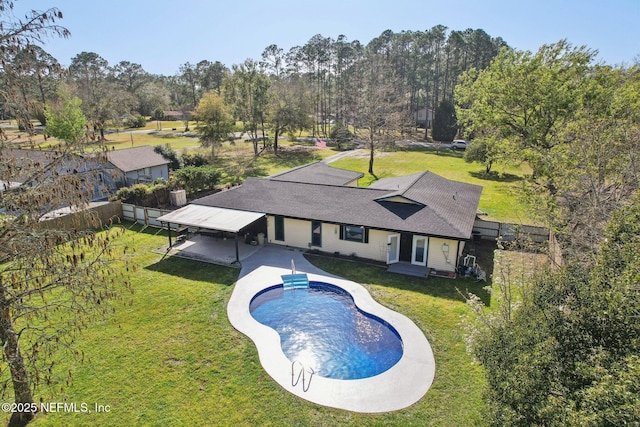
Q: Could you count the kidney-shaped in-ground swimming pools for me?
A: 1